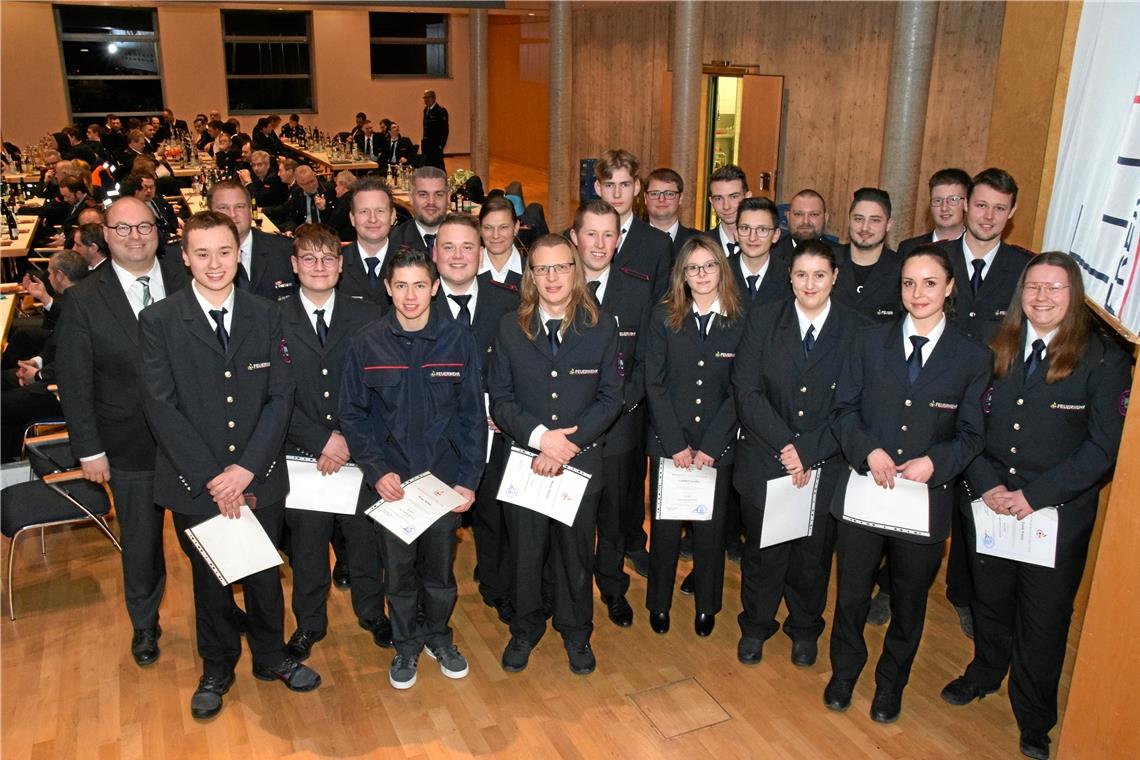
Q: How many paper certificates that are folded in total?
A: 0